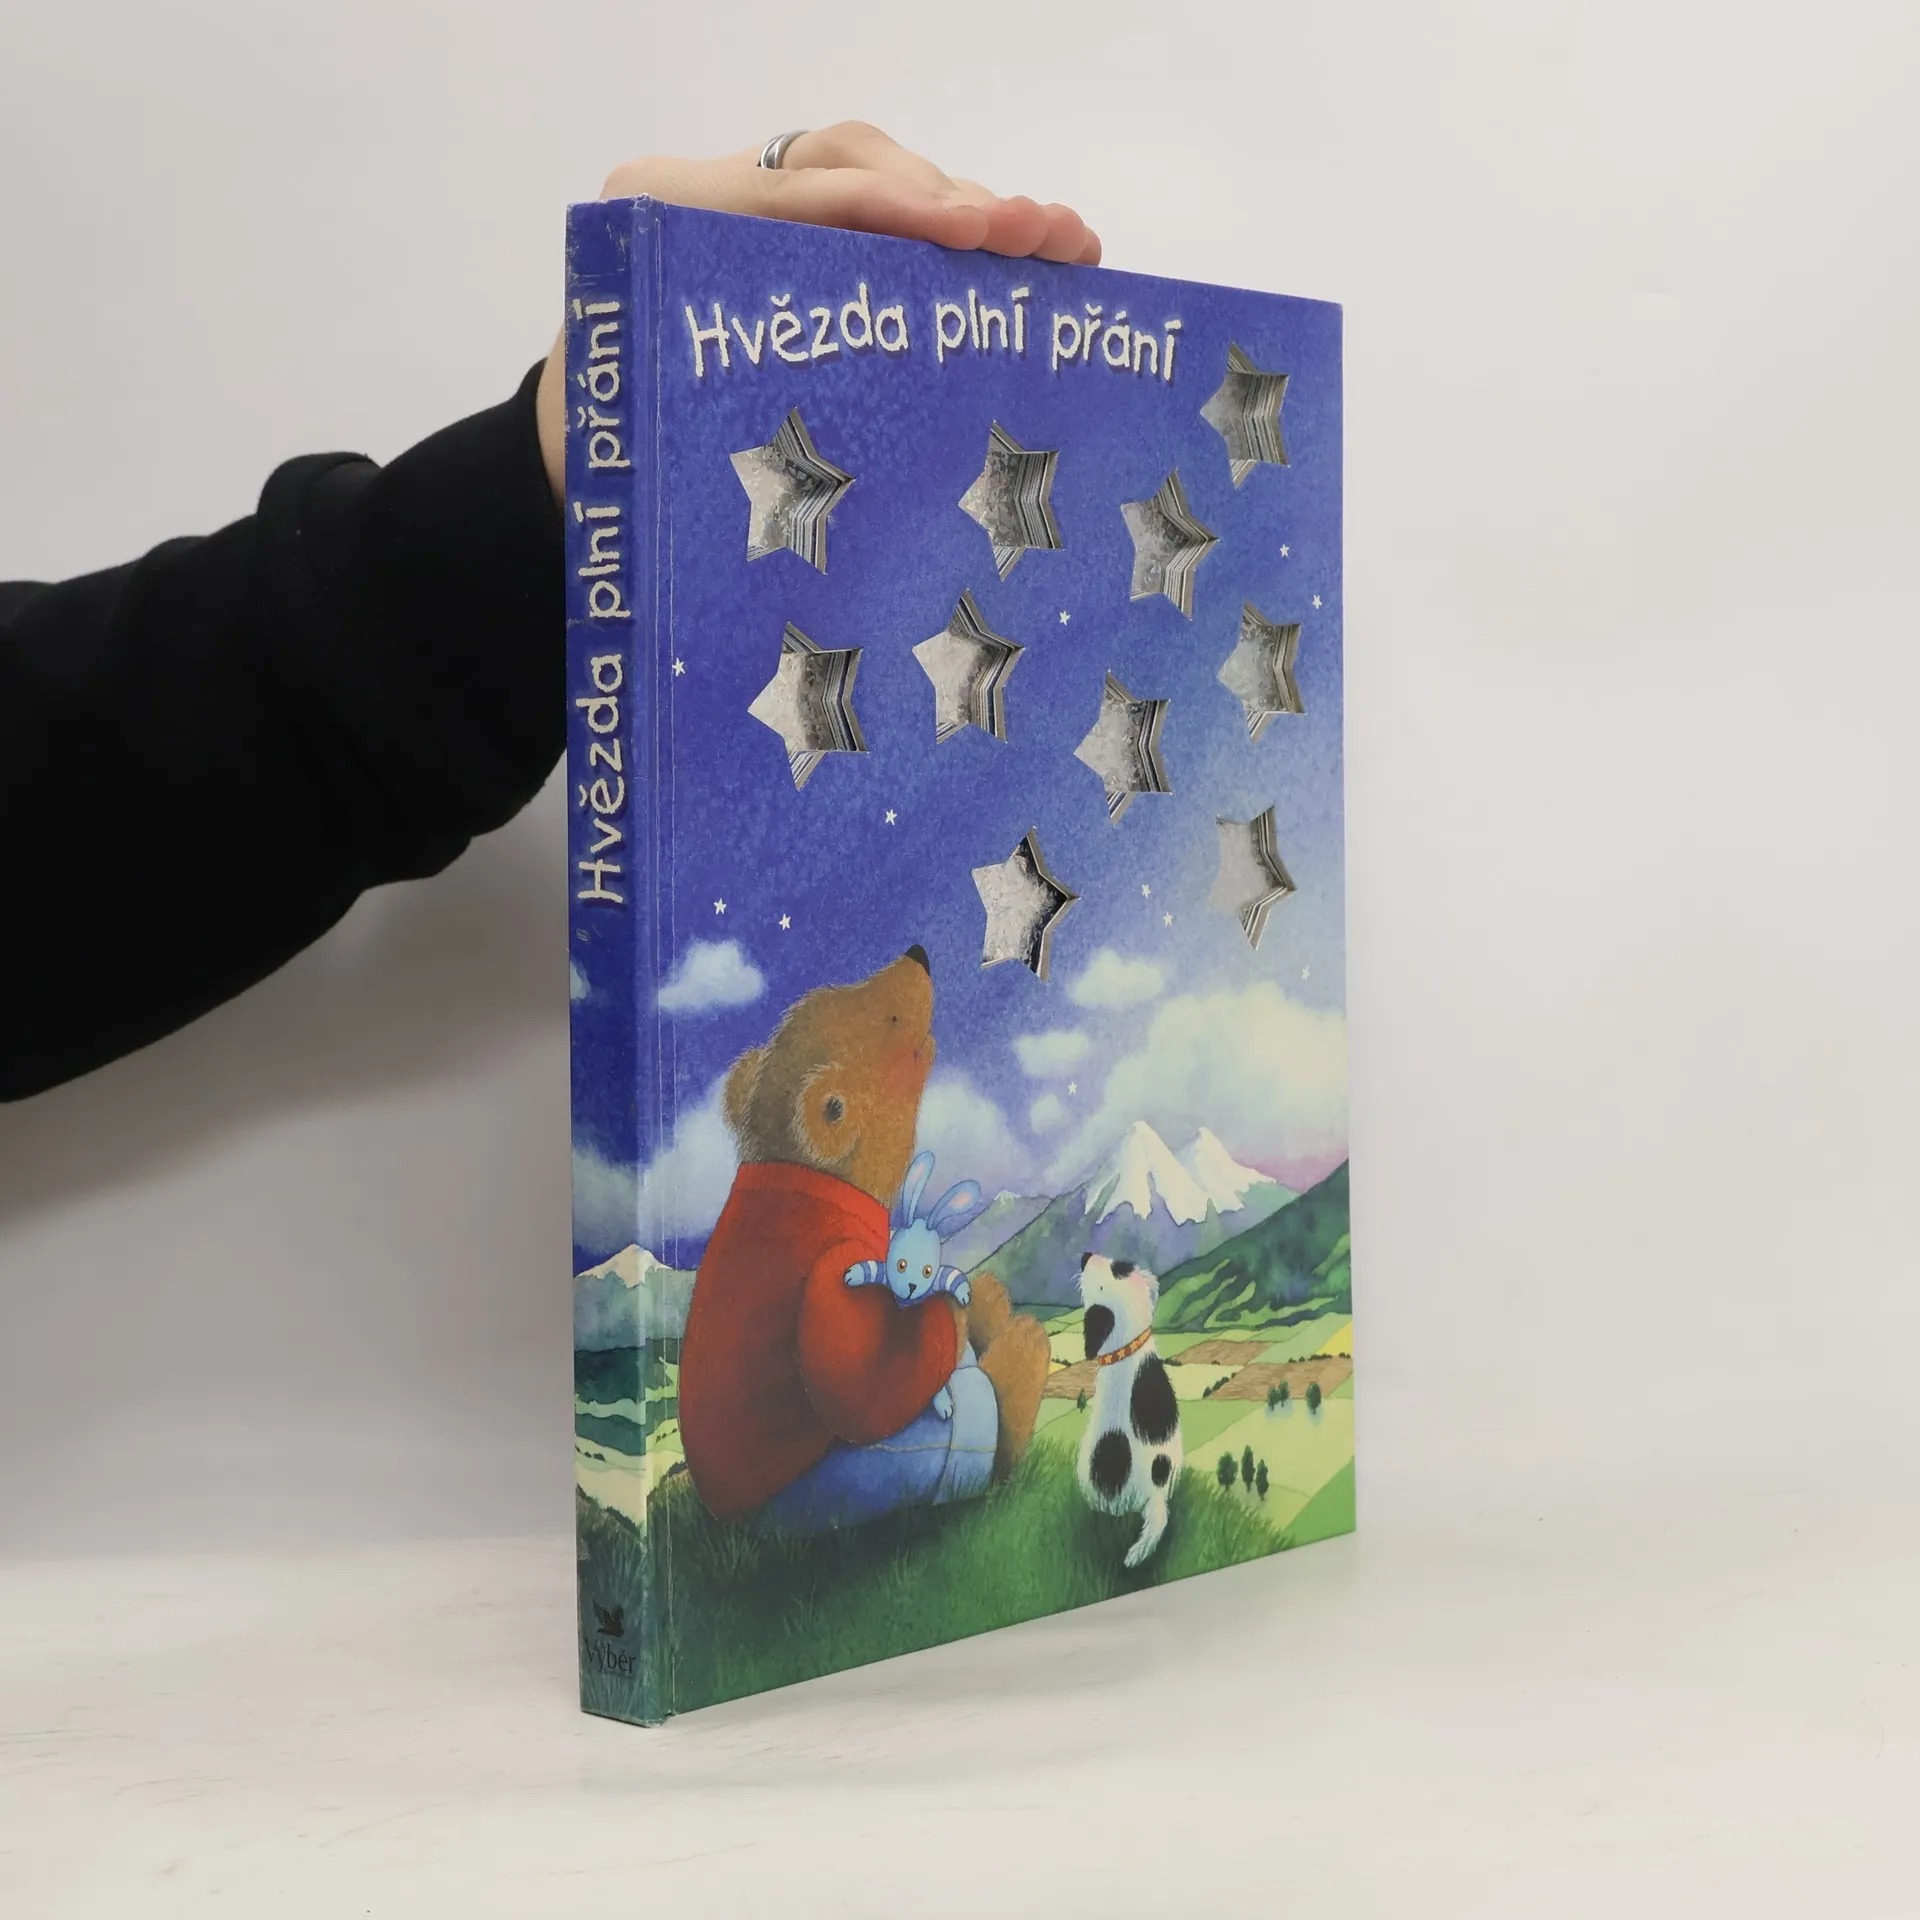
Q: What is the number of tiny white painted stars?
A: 11